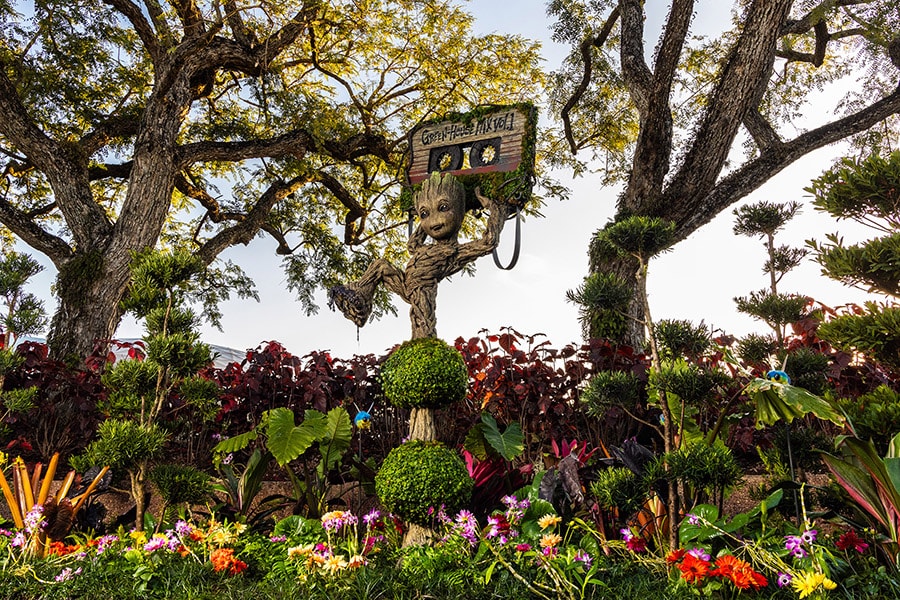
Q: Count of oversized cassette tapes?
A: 1